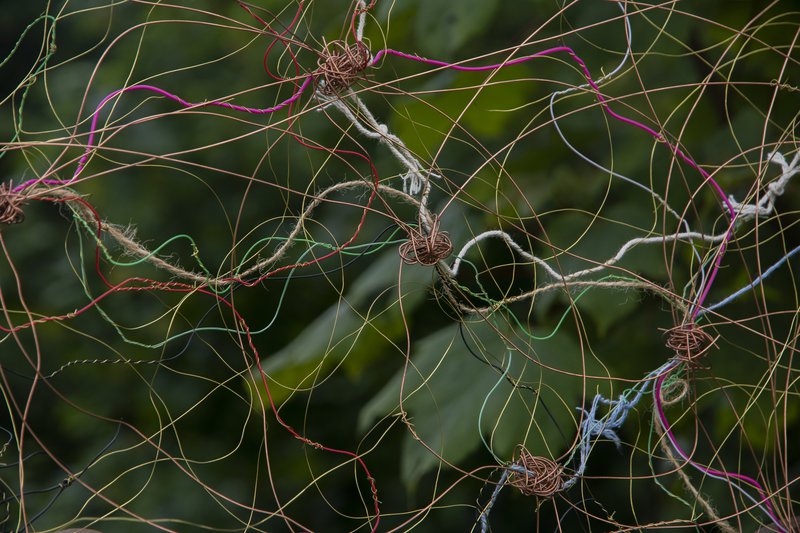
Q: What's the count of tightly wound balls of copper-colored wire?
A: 5